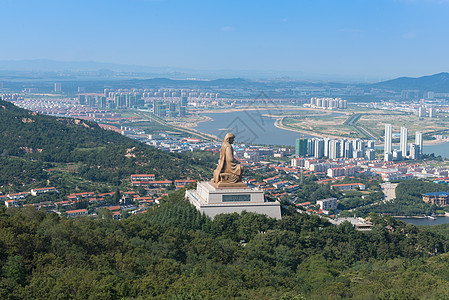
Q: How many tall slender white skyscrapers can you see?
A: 3